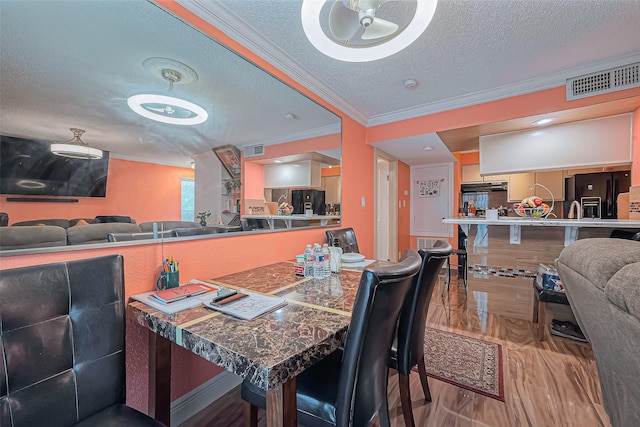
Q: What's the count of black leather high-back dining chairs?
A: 4